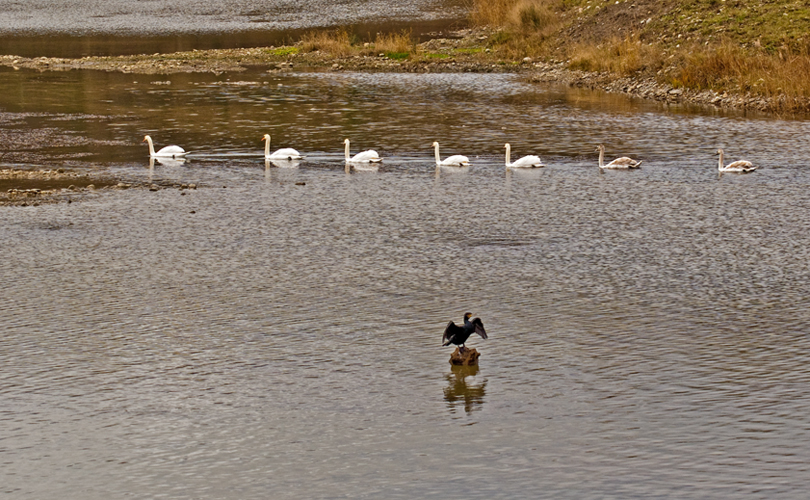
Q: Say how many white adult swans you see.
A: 5